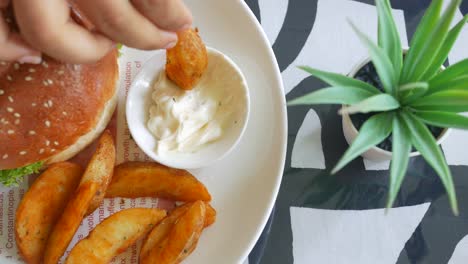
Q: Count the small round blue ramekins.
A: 0